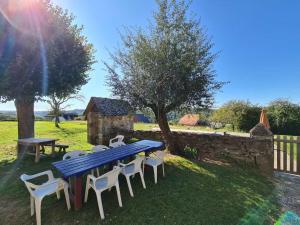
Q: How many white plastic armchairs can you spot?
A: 7